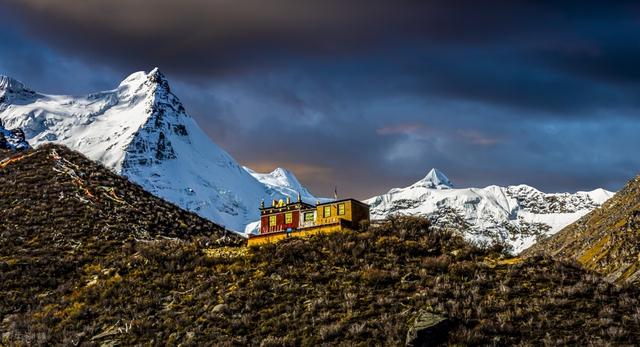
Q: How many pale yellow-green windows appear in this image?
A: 5